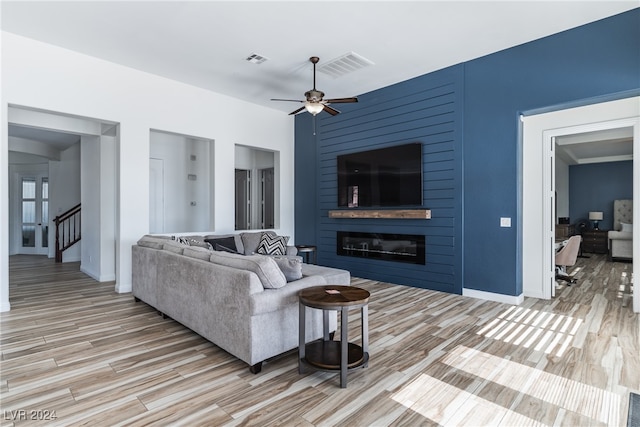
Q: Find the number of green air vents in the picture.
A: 0